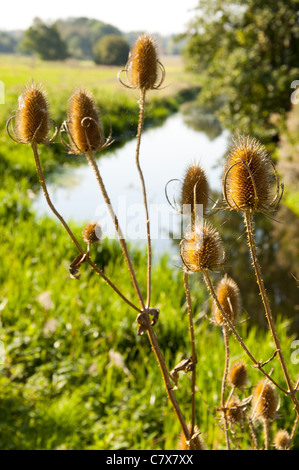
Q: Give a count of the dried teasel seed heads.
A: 13